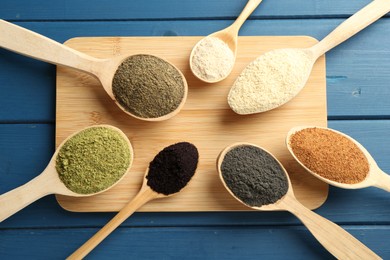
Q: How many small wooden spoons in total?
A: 2